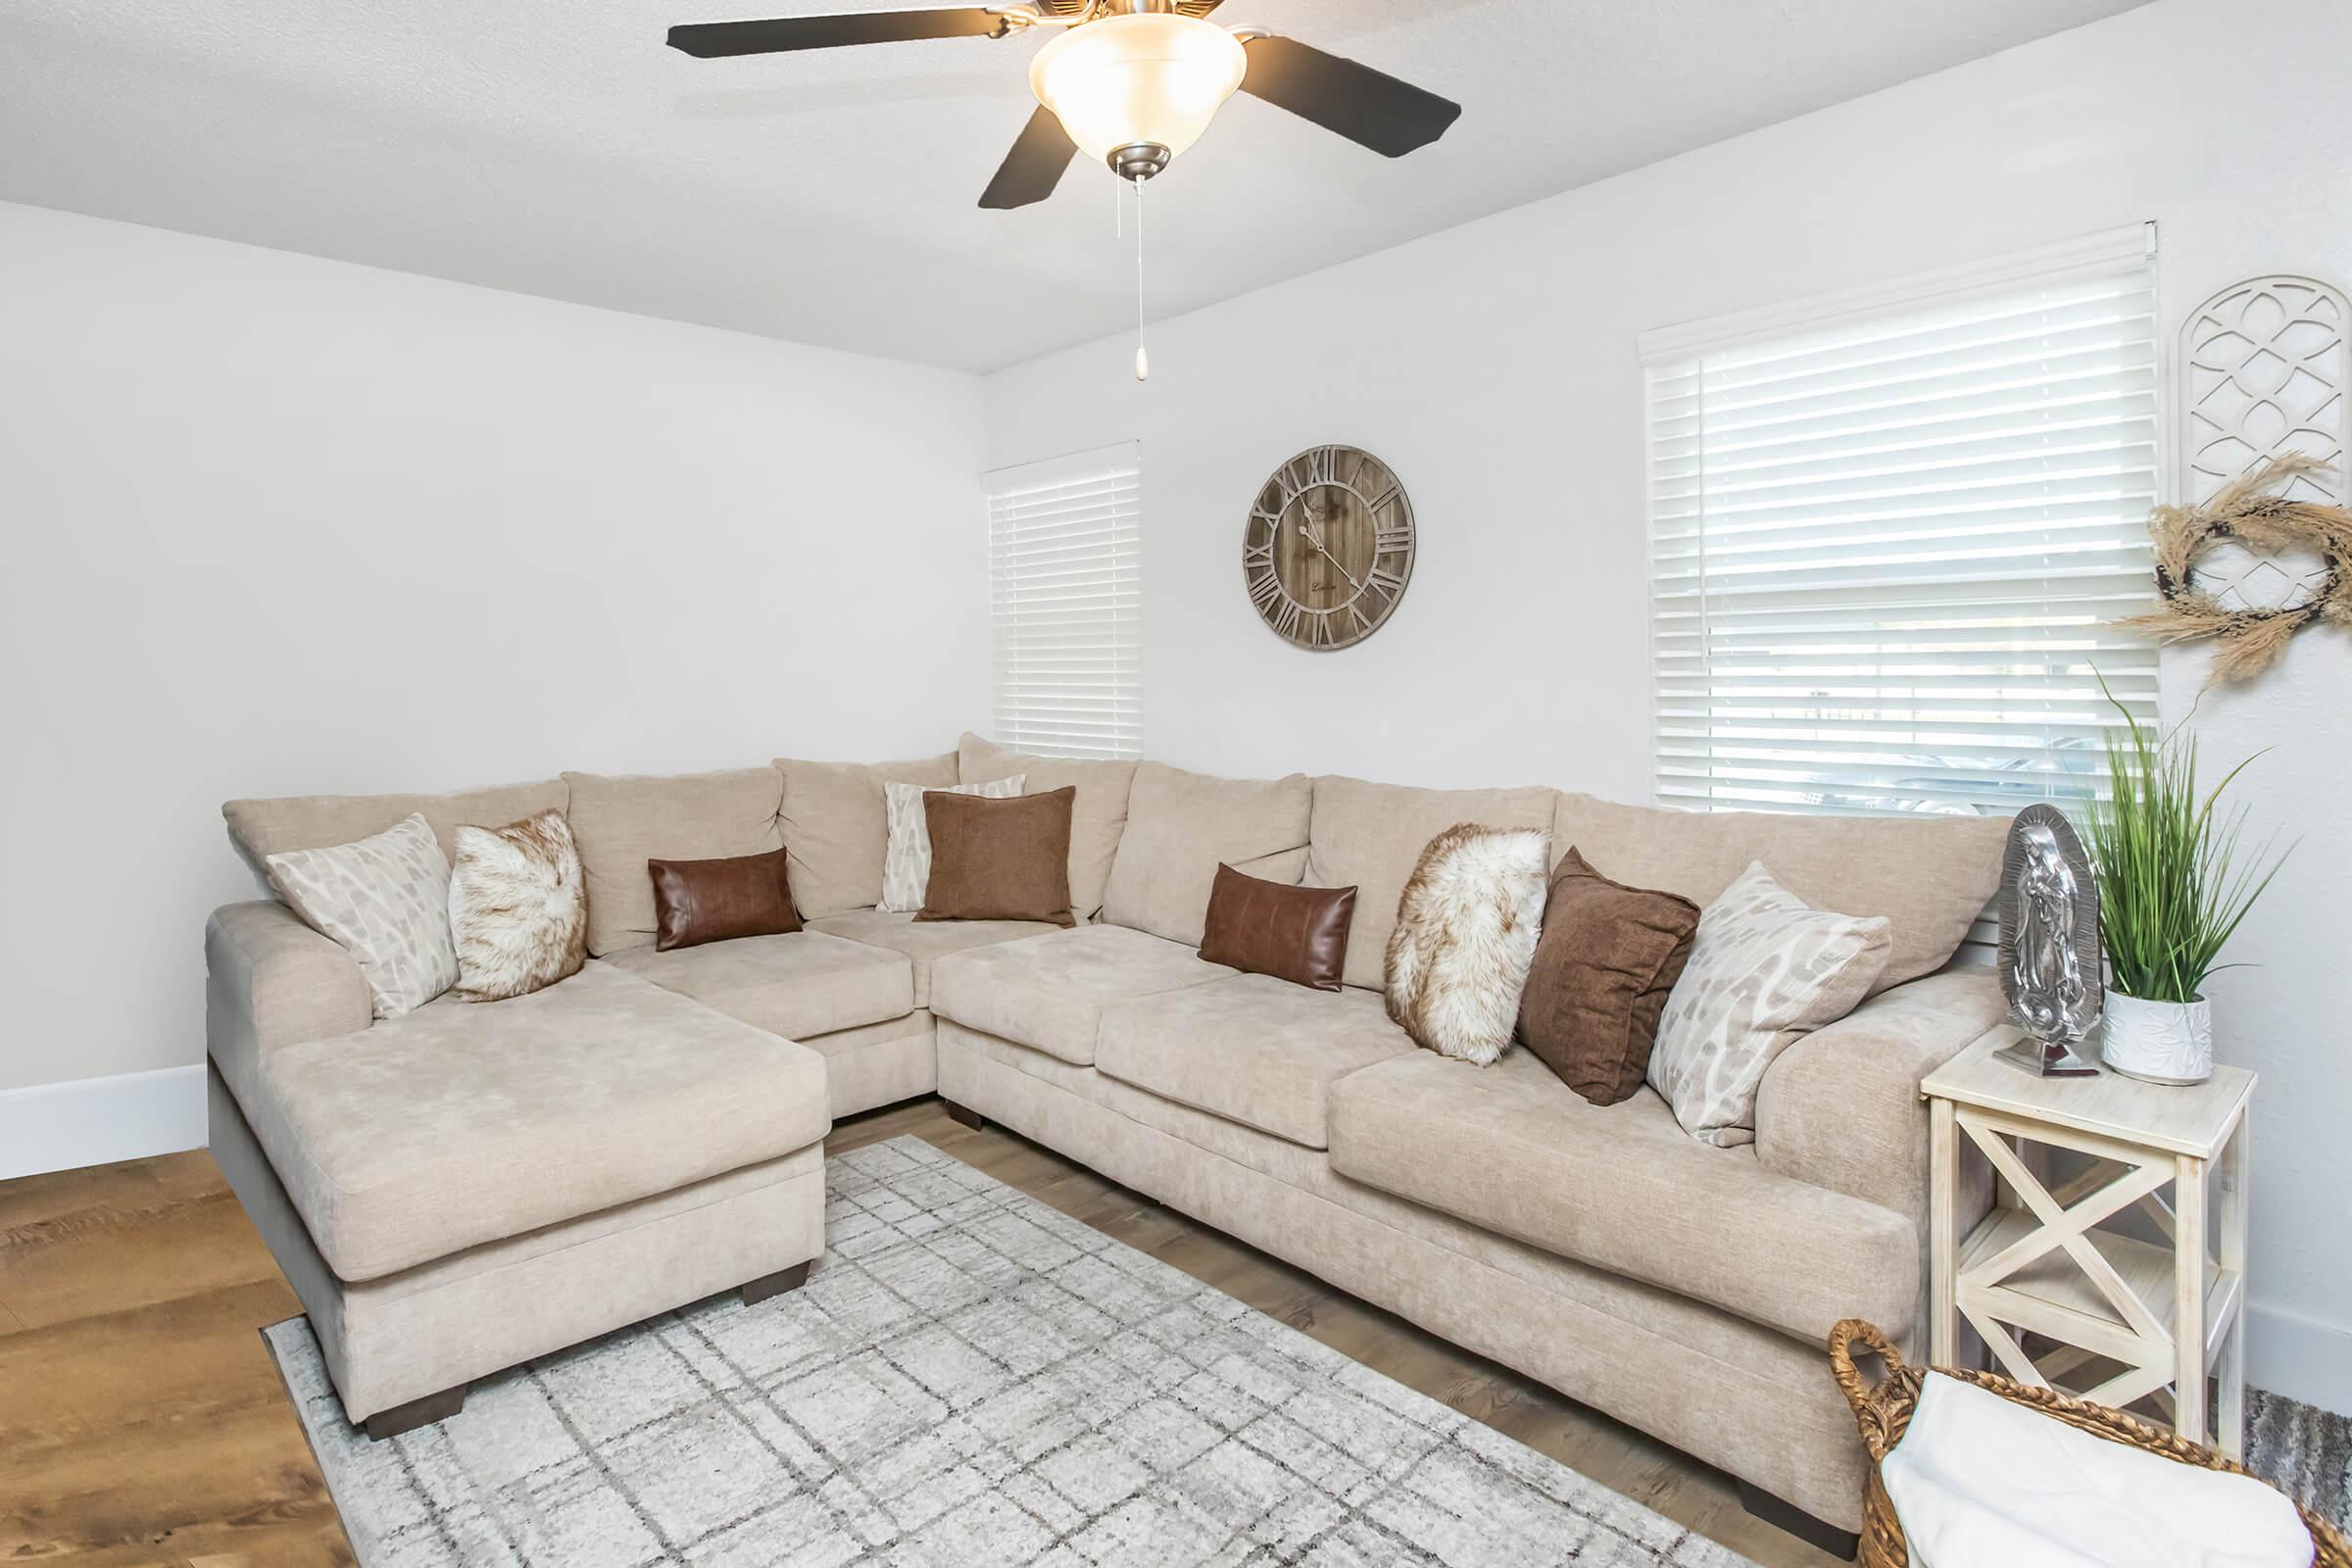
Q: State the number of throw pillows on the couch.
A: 9